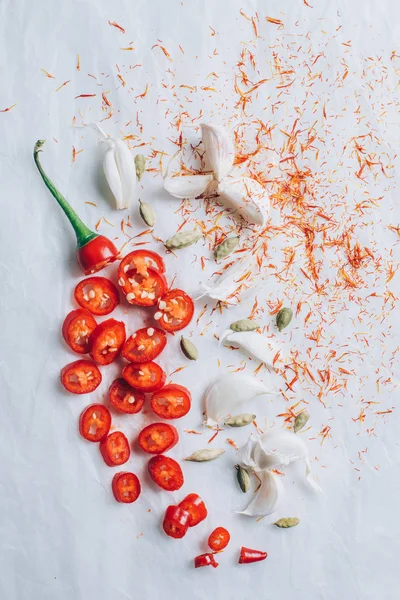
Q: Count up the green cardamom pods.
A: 12